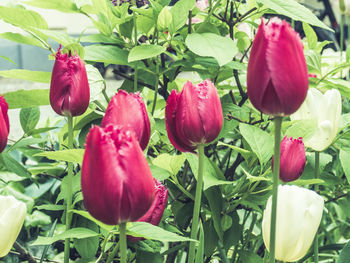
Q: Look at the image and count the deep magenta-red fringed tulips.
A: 8